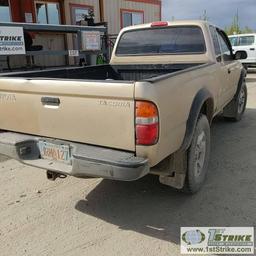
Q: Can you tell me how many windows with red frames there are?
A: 2